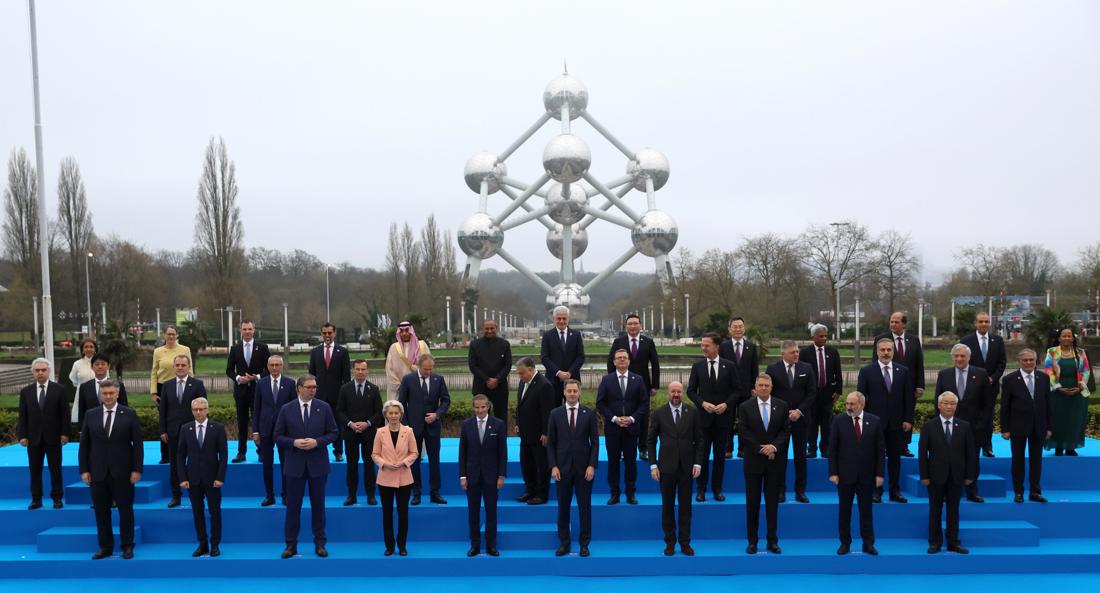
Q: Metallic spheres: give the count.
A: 9